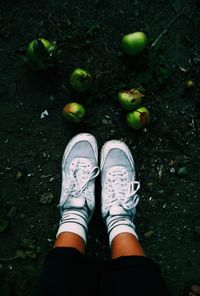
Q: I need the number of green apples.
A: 6